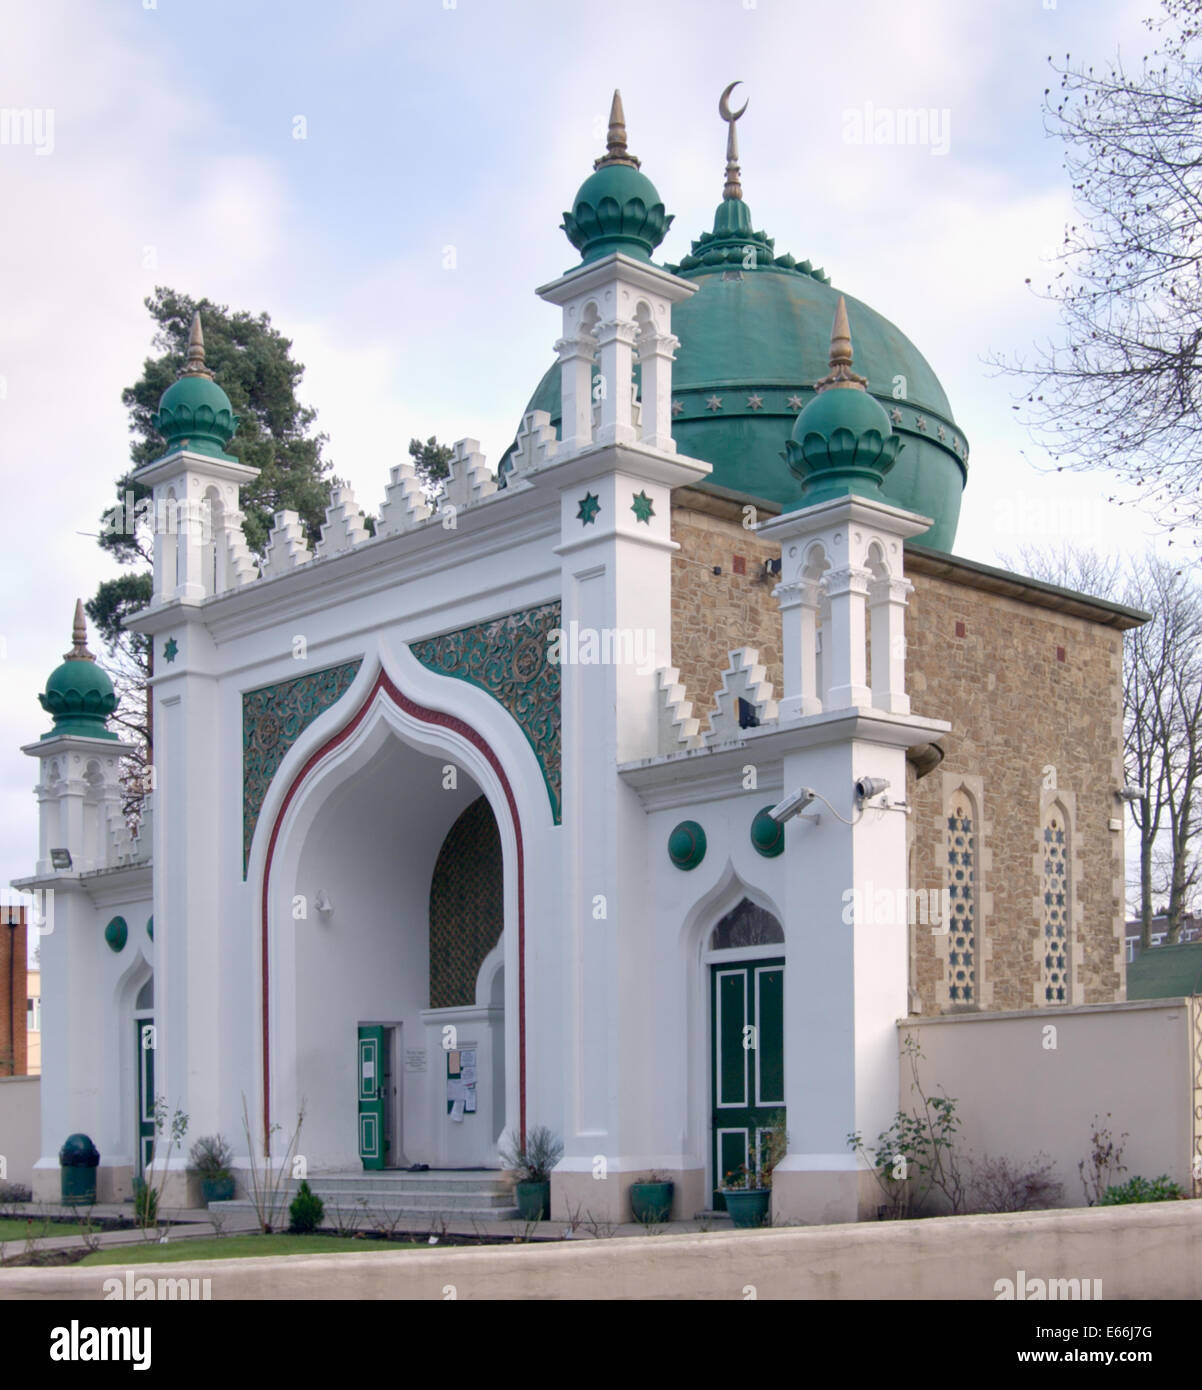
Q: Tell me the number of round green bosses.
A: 4